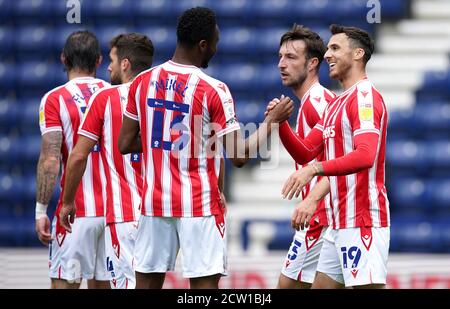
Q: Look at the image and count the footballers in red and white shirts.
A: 5